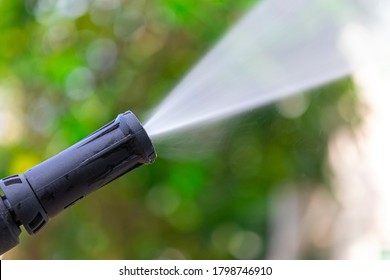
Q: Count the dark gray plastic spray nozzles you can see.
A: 1